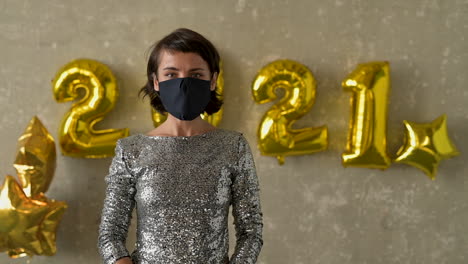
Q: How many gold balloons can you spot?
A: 7